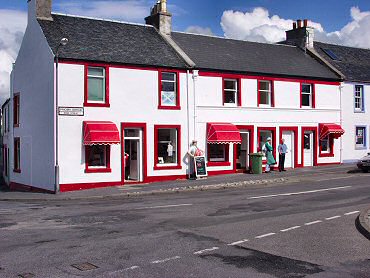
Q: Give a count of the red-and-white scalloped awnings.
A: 3